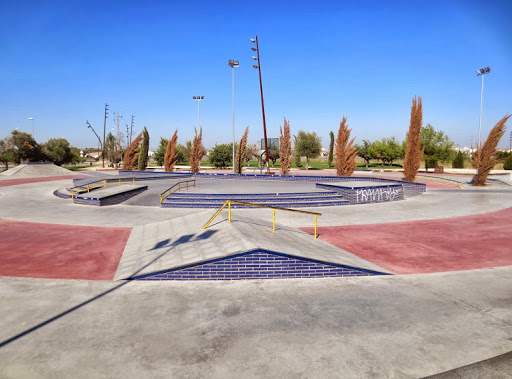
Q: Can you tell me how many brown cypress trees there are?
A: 8